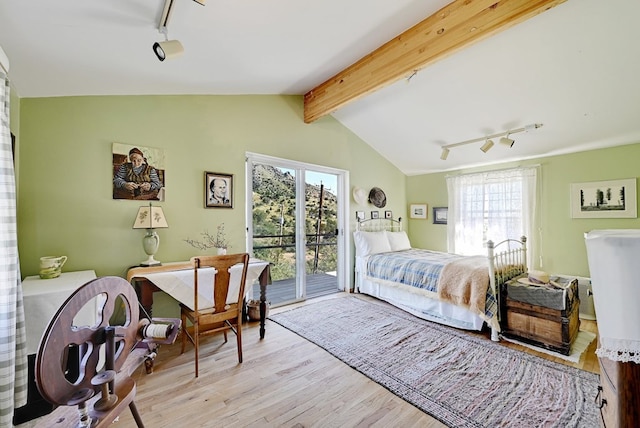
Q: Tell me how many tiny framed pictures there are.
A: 3